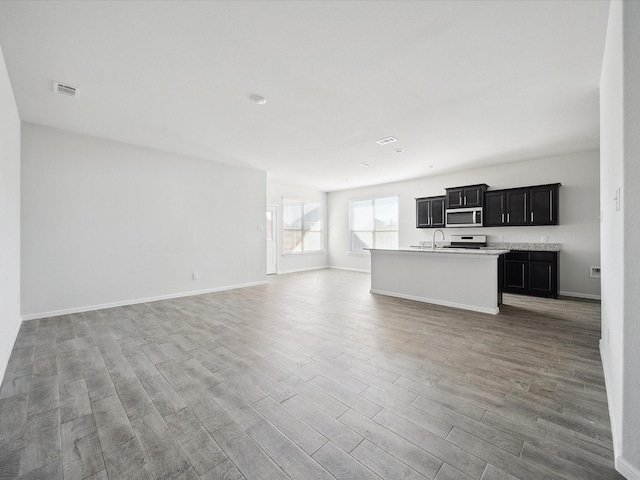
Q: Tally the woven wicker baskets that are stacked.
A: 0